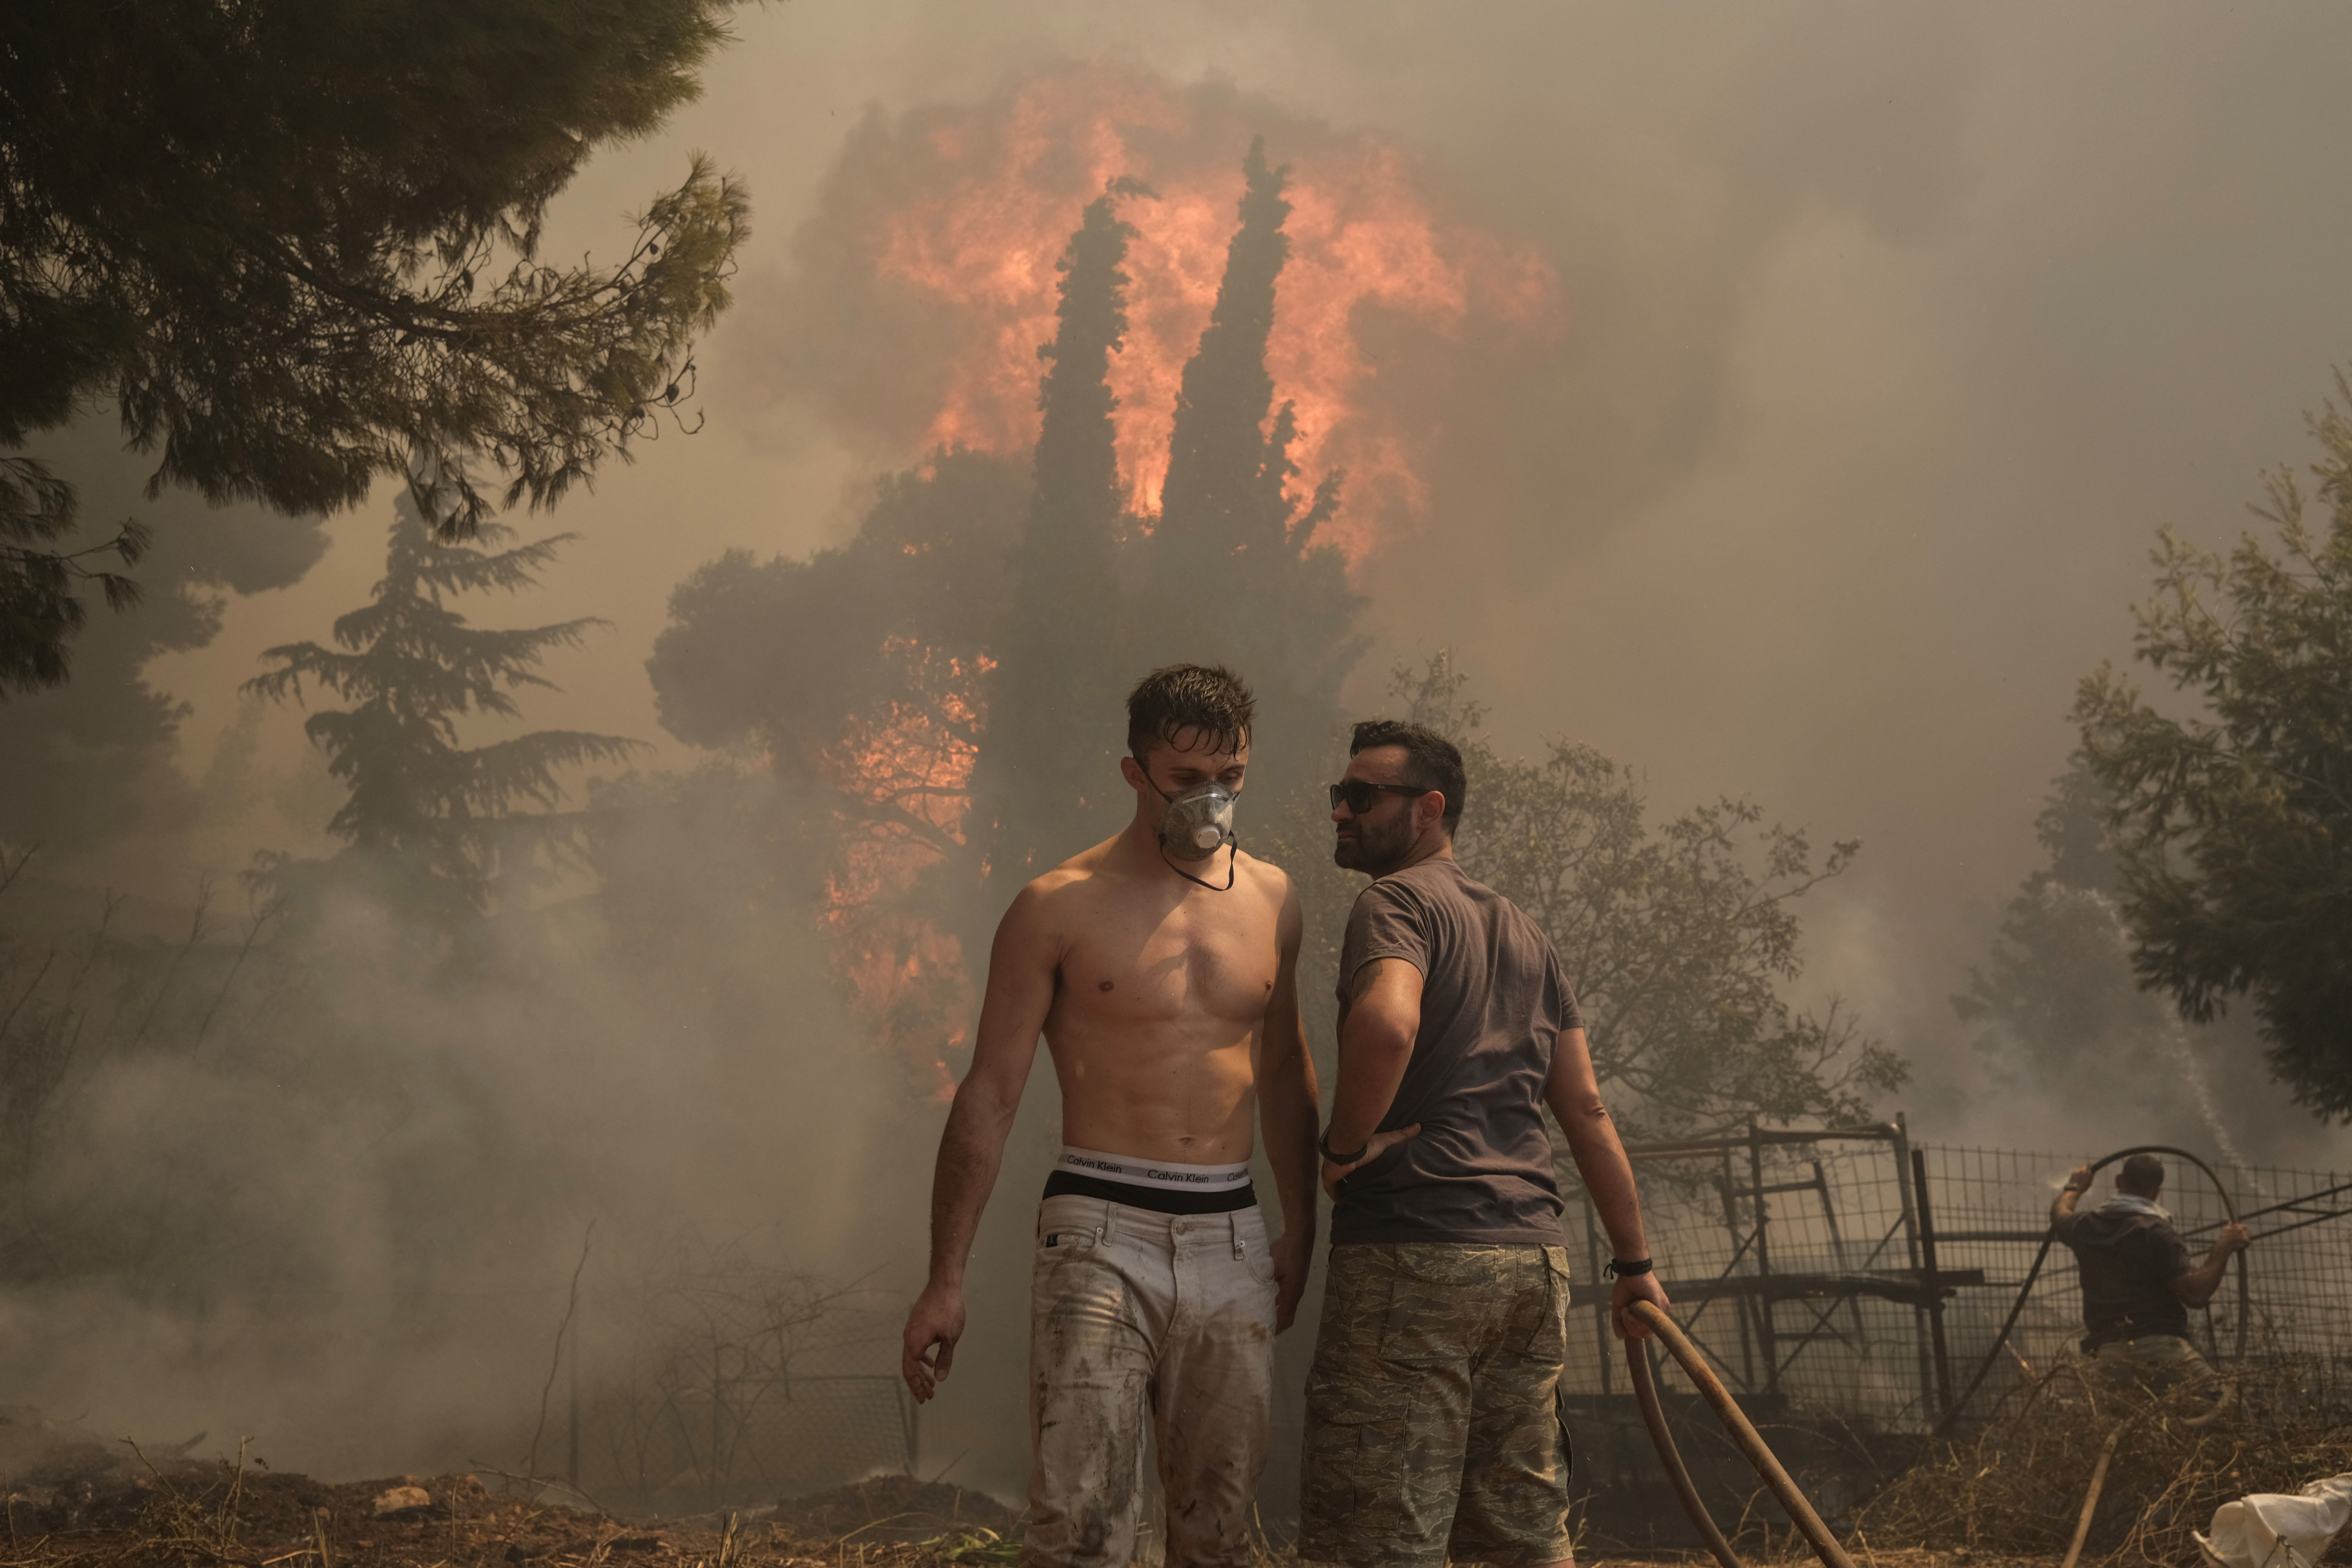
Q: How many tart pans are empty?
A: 0